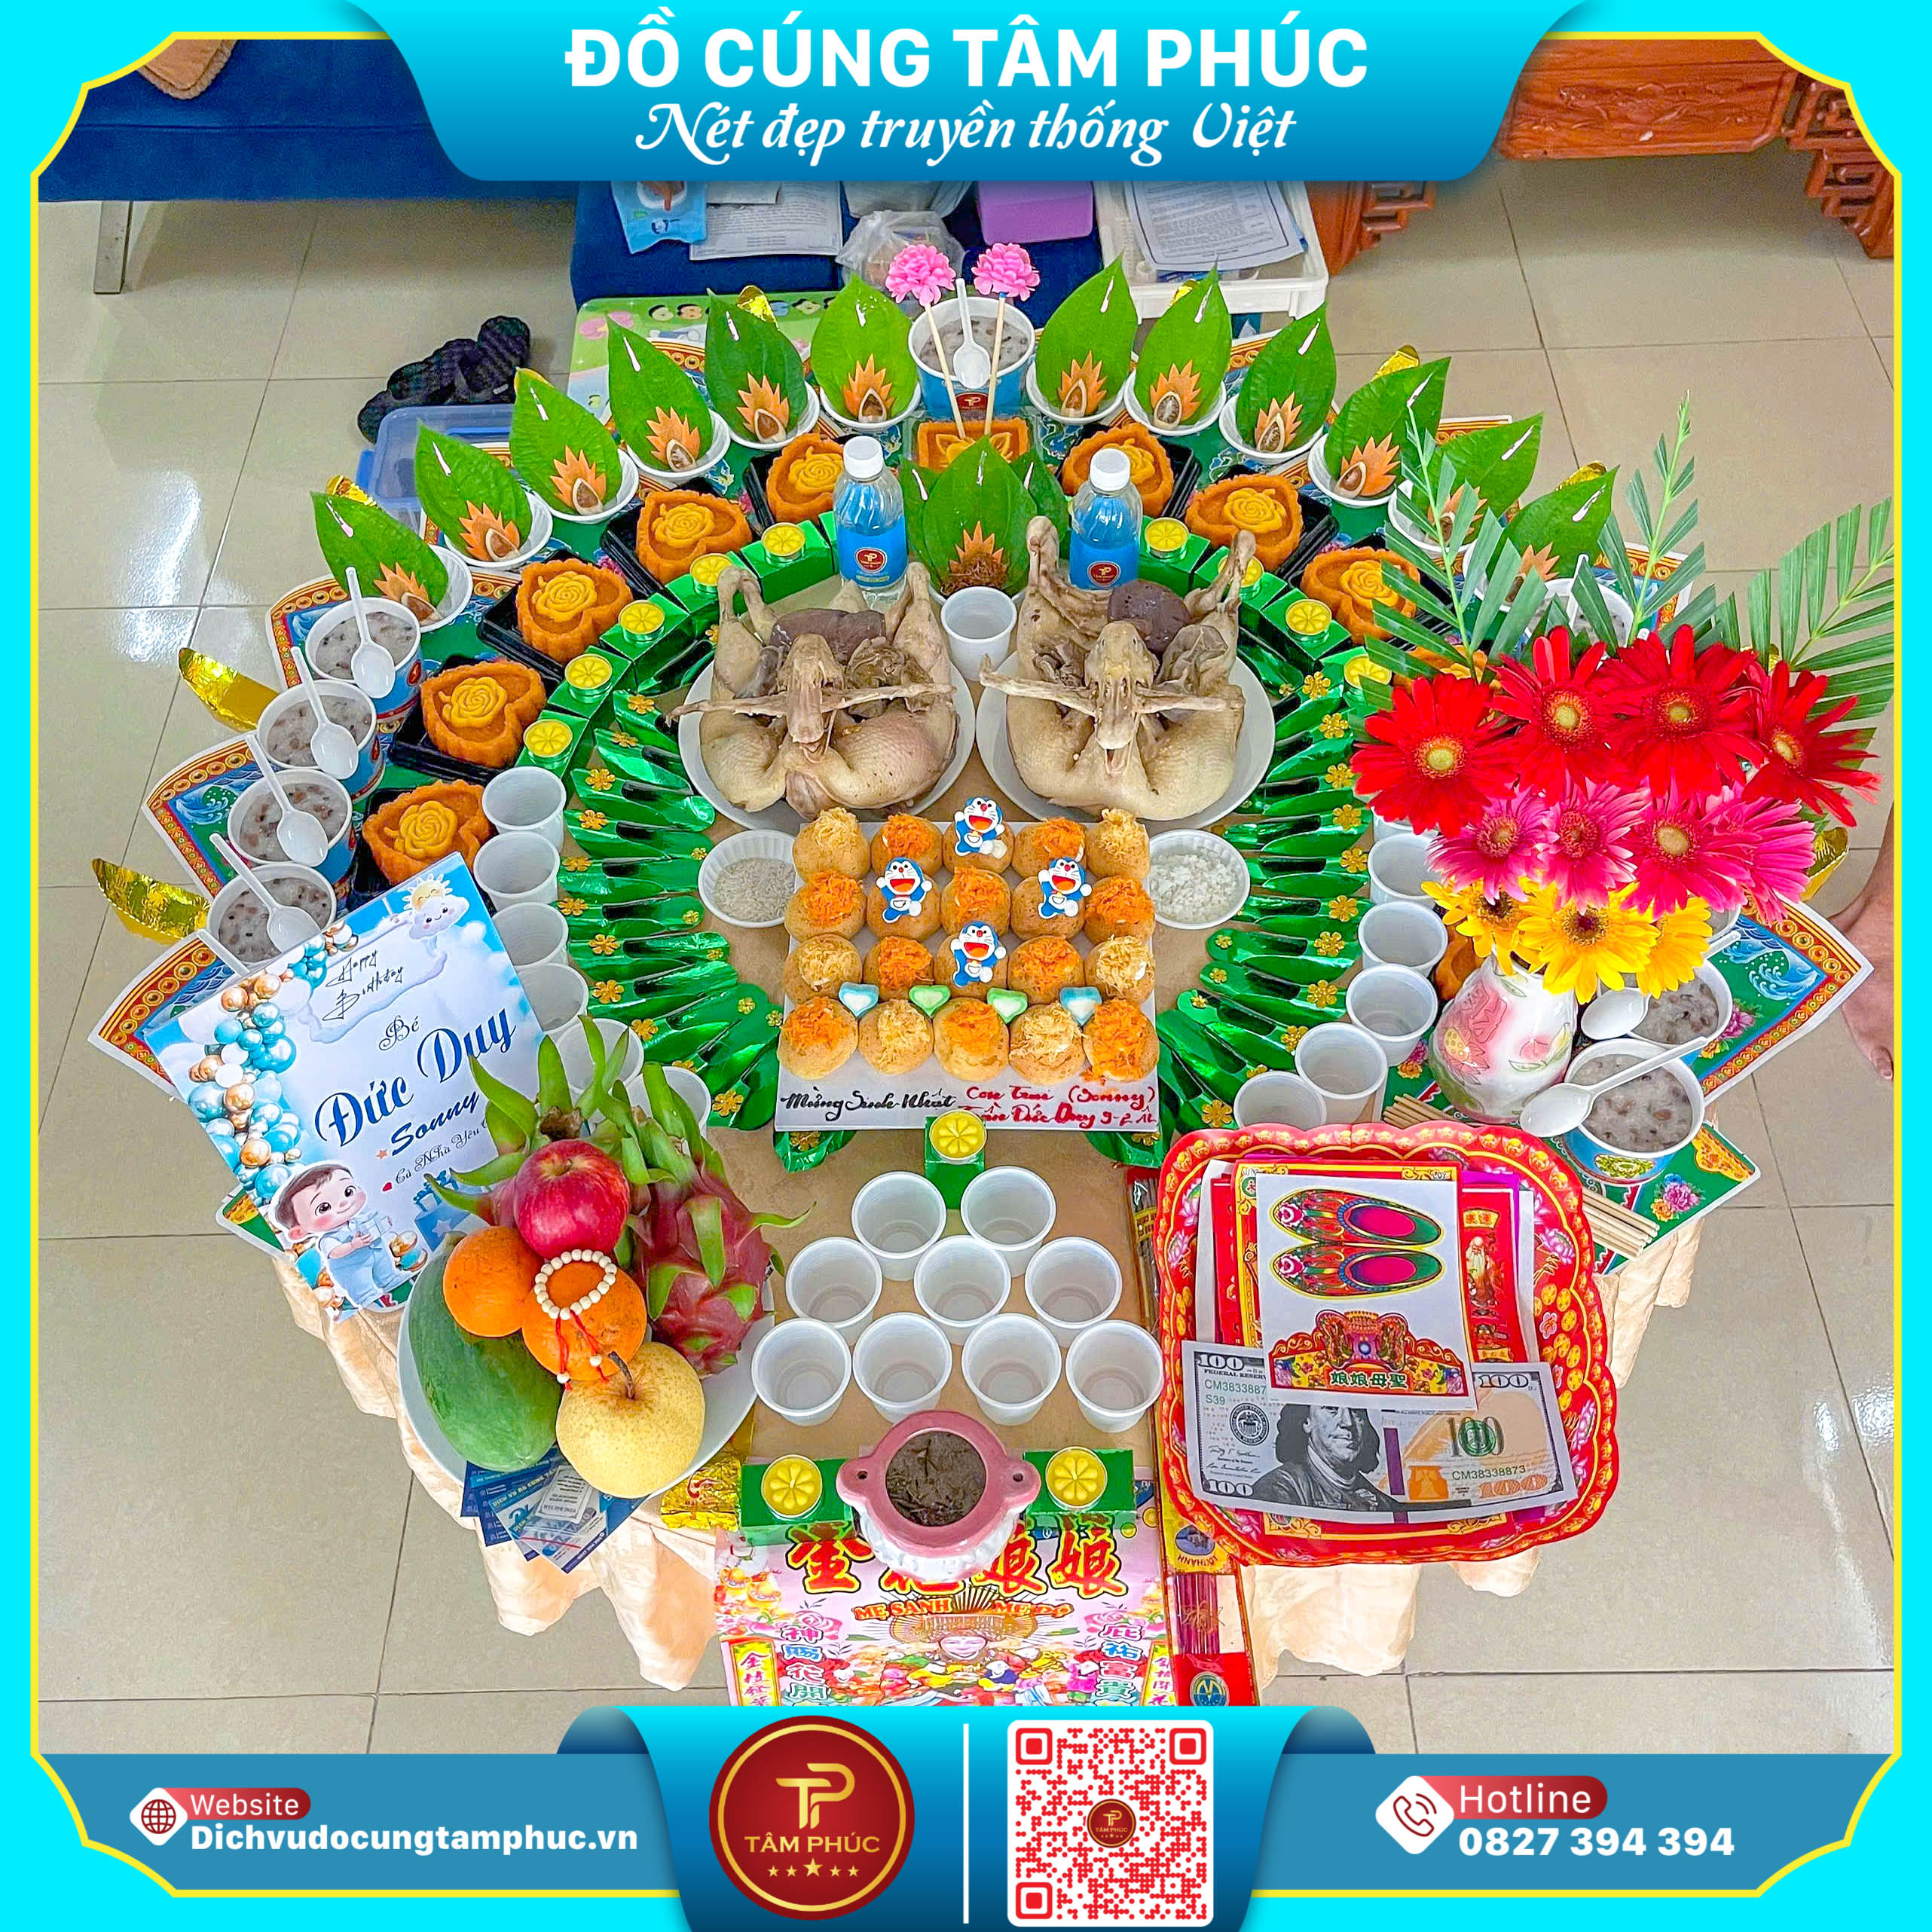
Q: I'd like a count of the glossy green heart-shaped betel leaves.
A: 15